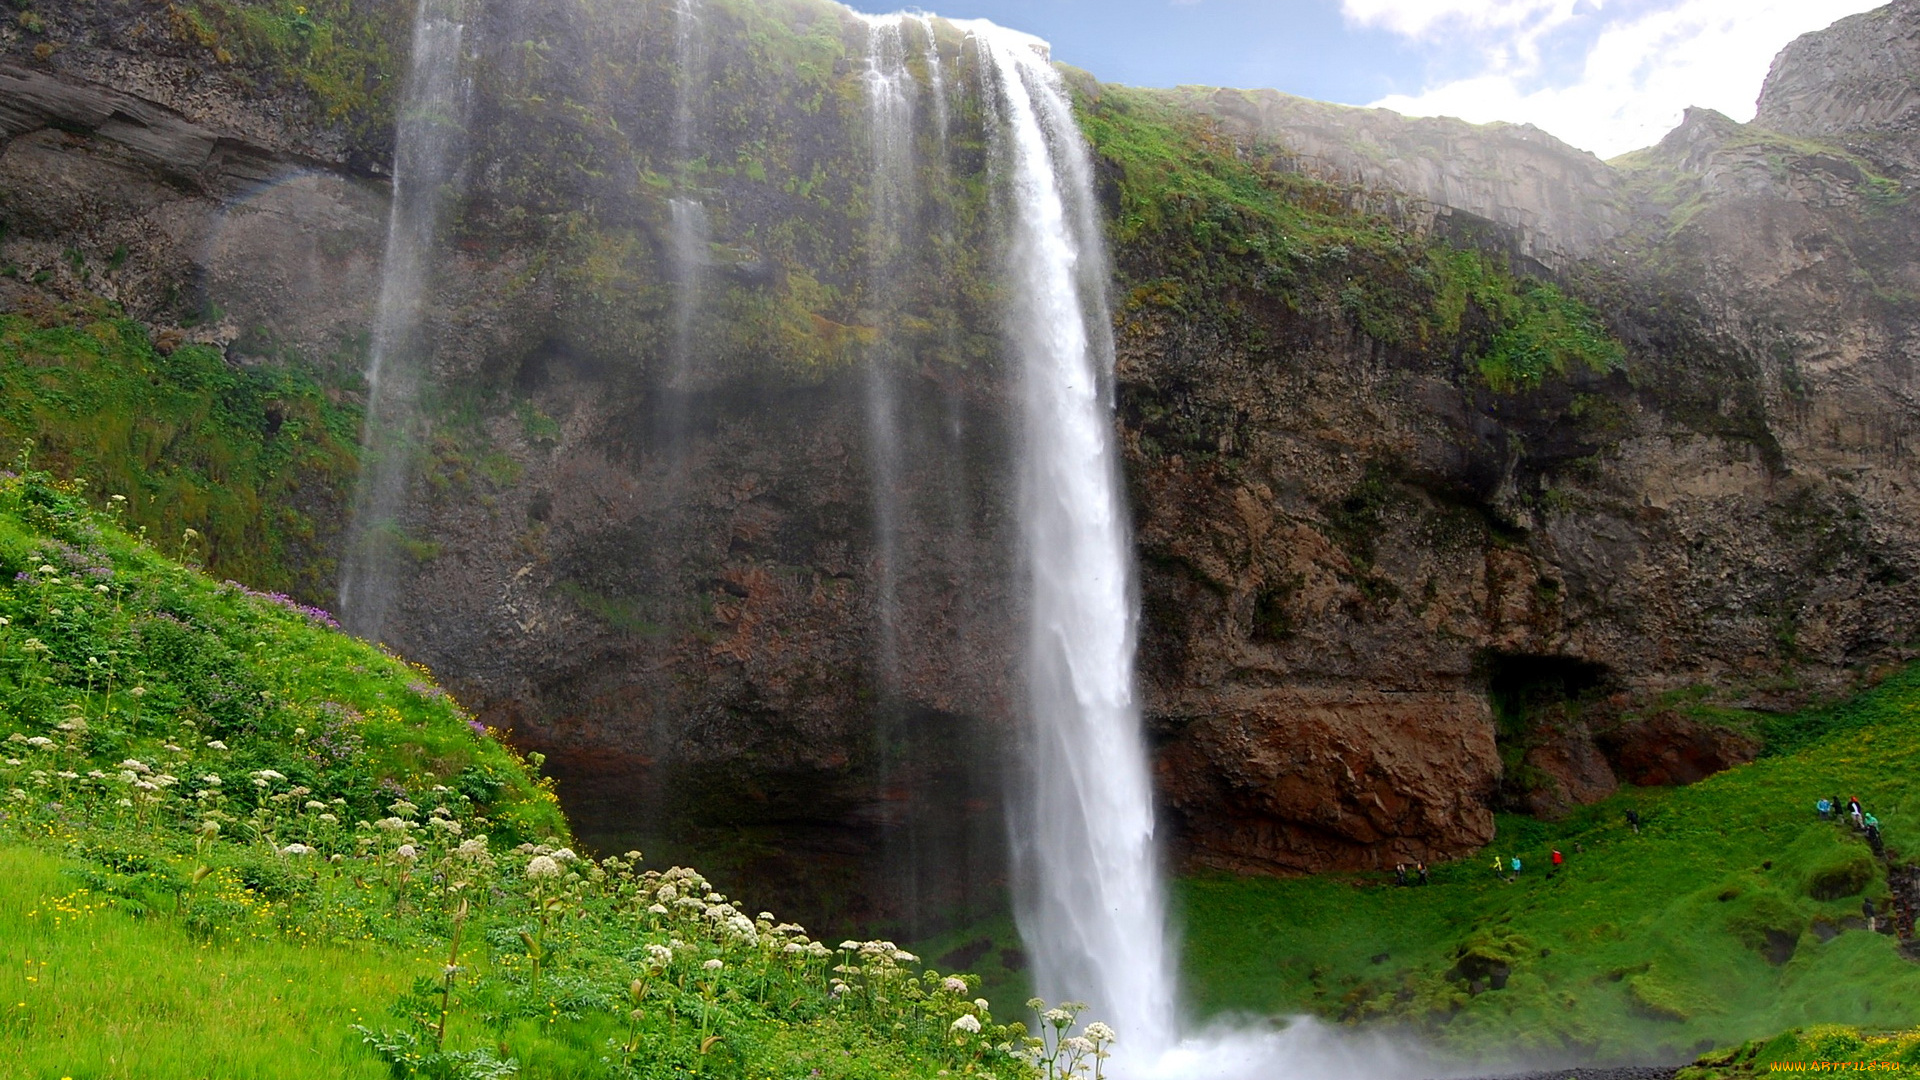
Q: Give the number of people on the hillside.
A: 11